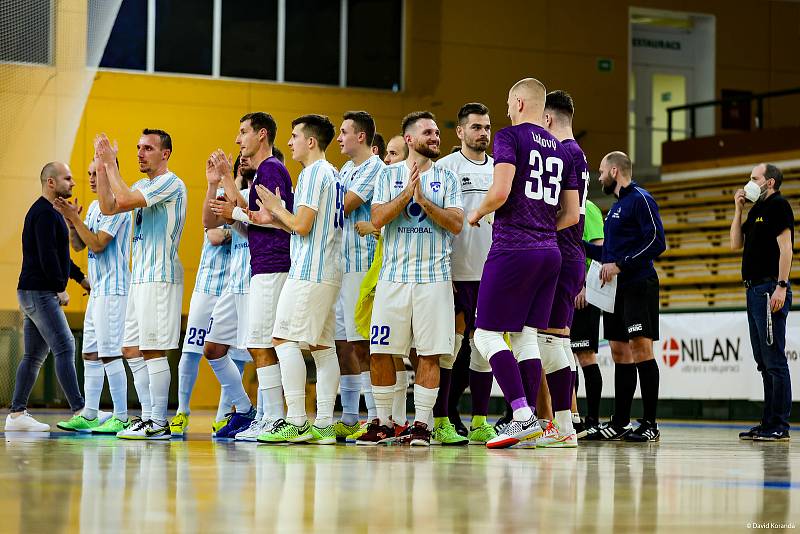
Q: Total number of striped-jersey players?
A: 7